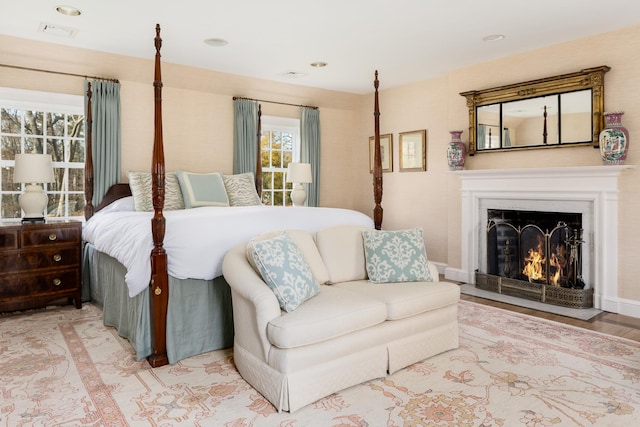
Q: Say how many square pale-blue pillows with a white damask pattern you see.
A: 2